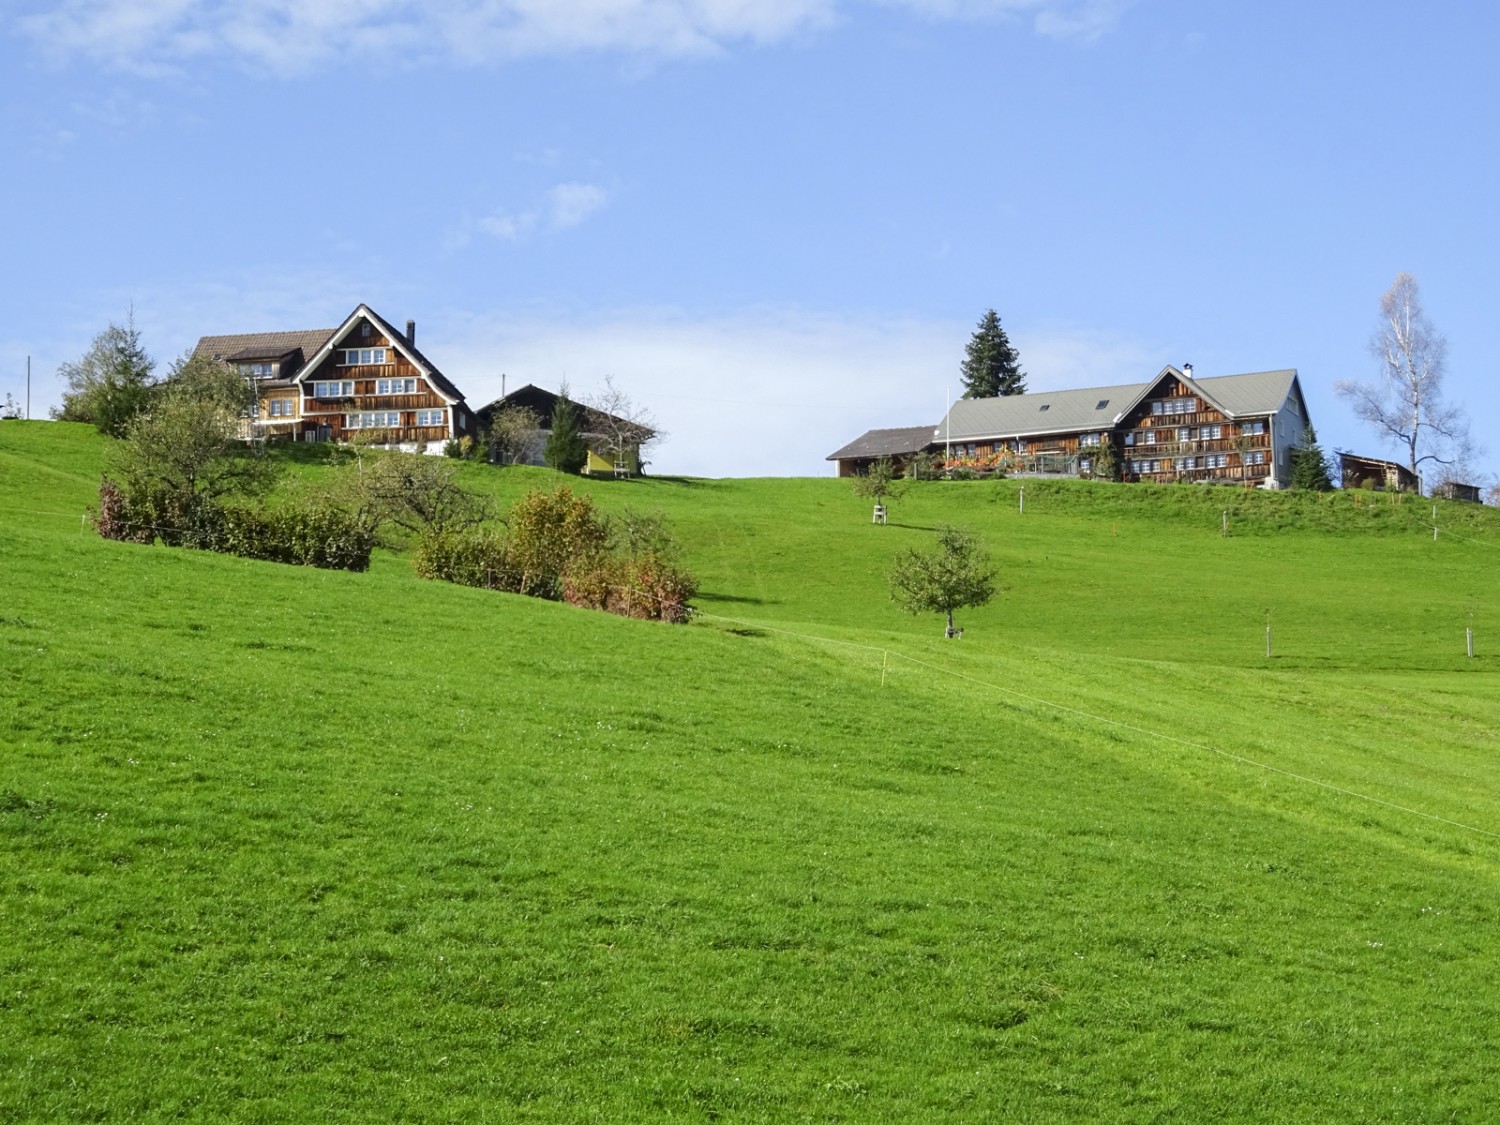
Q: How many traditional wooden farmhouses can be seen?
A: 2